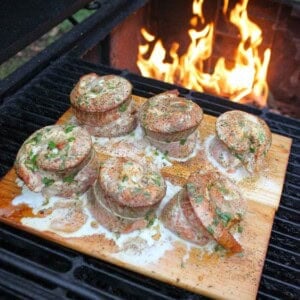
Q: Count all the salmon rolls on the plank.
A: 6